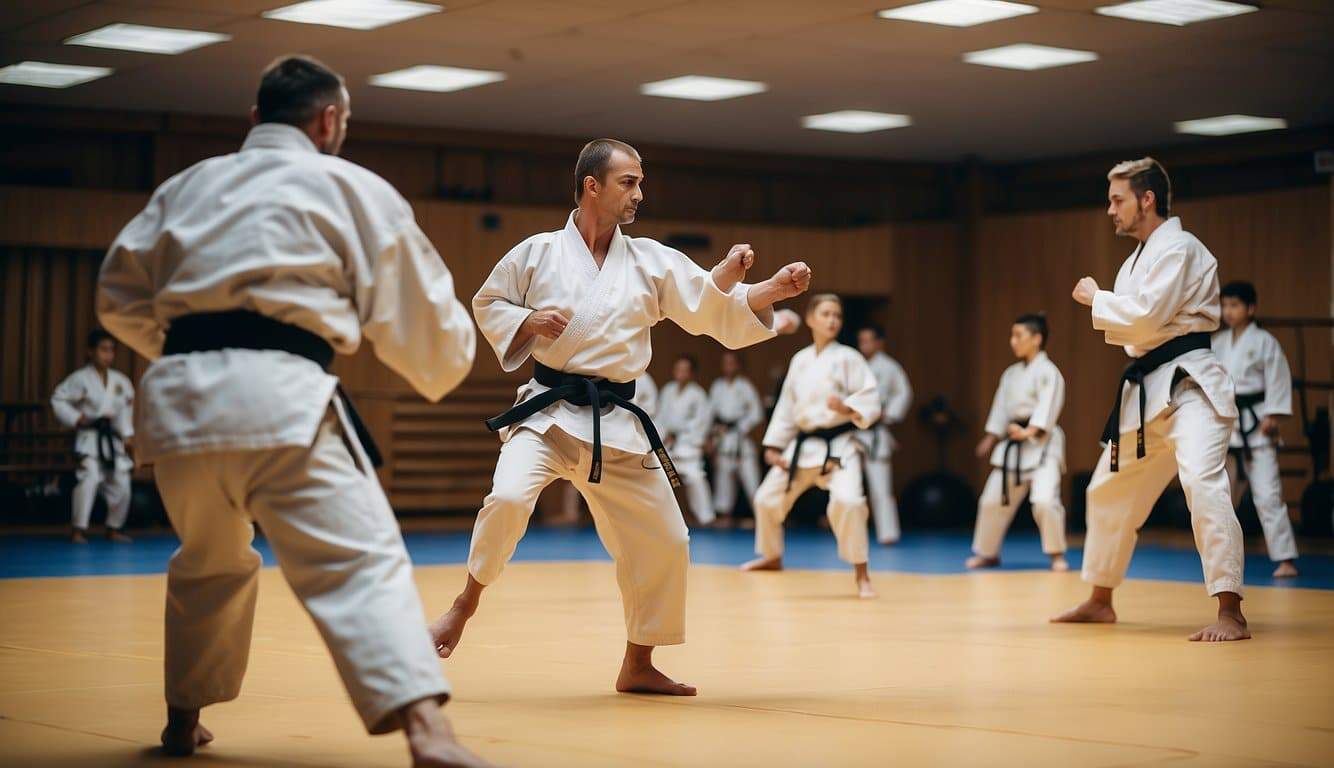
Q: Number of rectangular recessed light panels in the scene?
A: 10